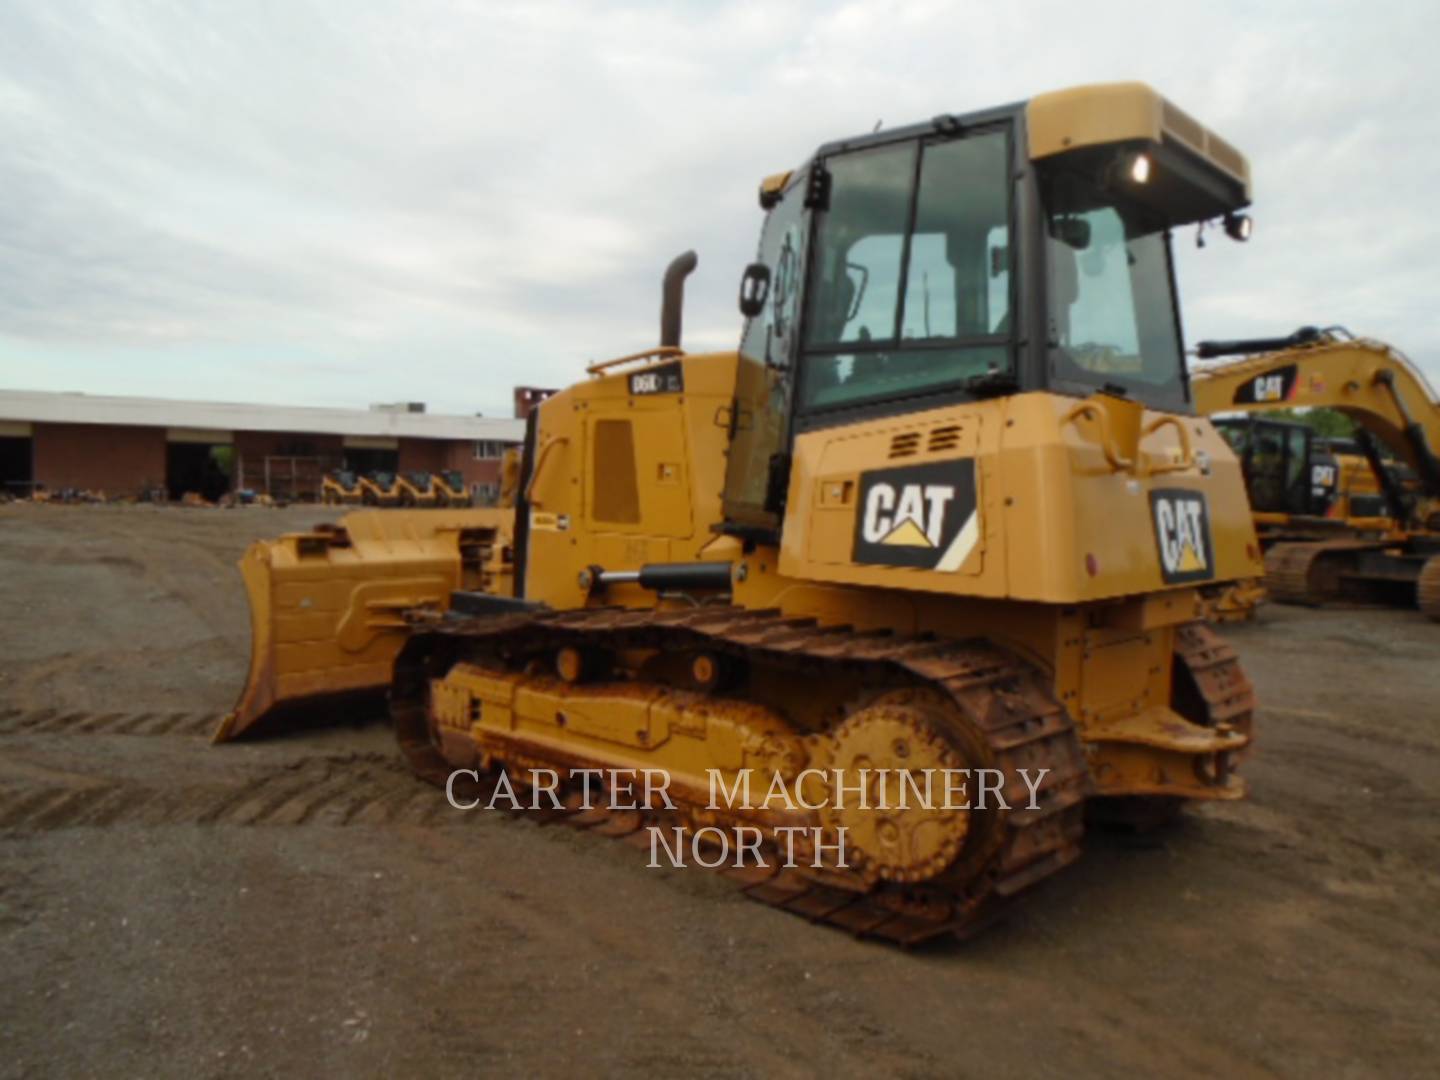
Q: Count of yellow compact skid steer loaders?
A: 4